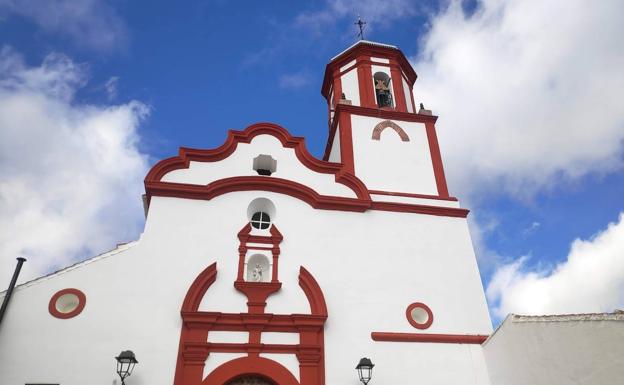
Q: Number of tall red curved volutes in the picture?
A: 2